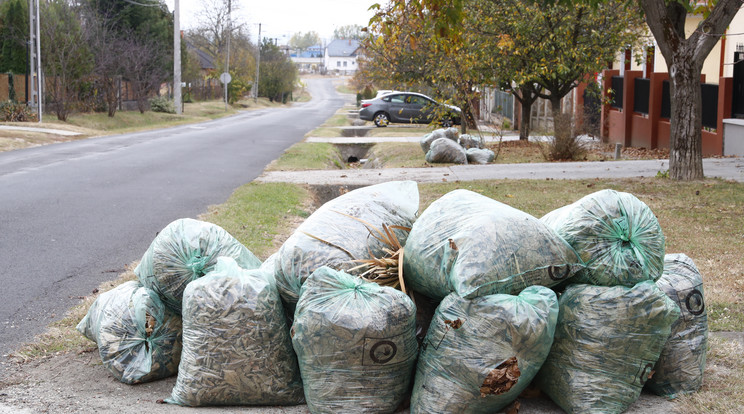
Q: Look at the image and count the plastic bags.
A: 14